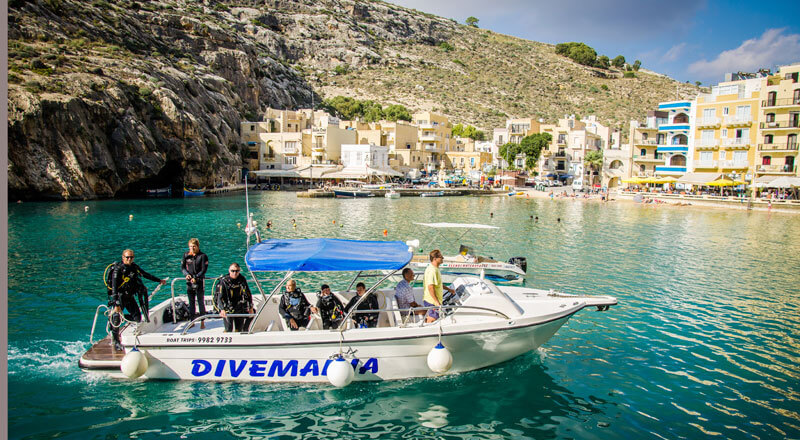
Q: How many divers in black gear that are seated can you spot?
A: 3